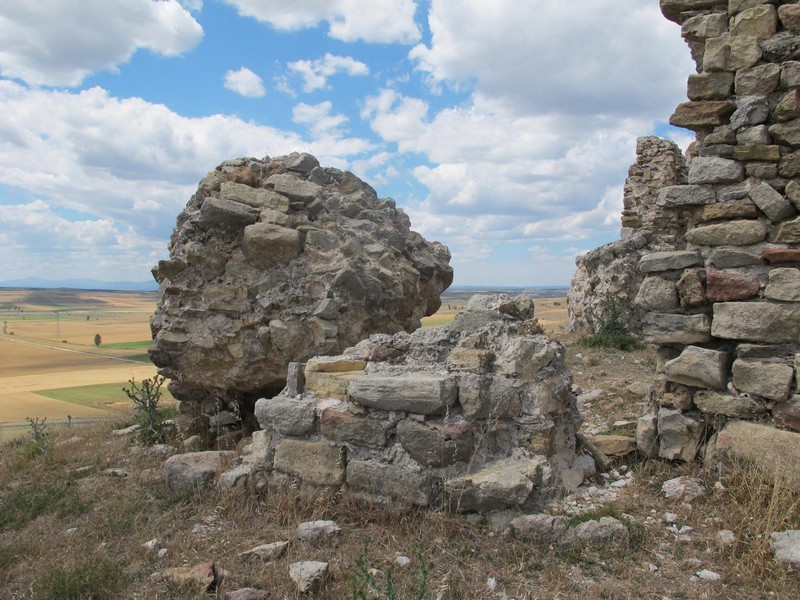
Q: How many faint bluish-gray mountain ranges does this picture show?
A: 1